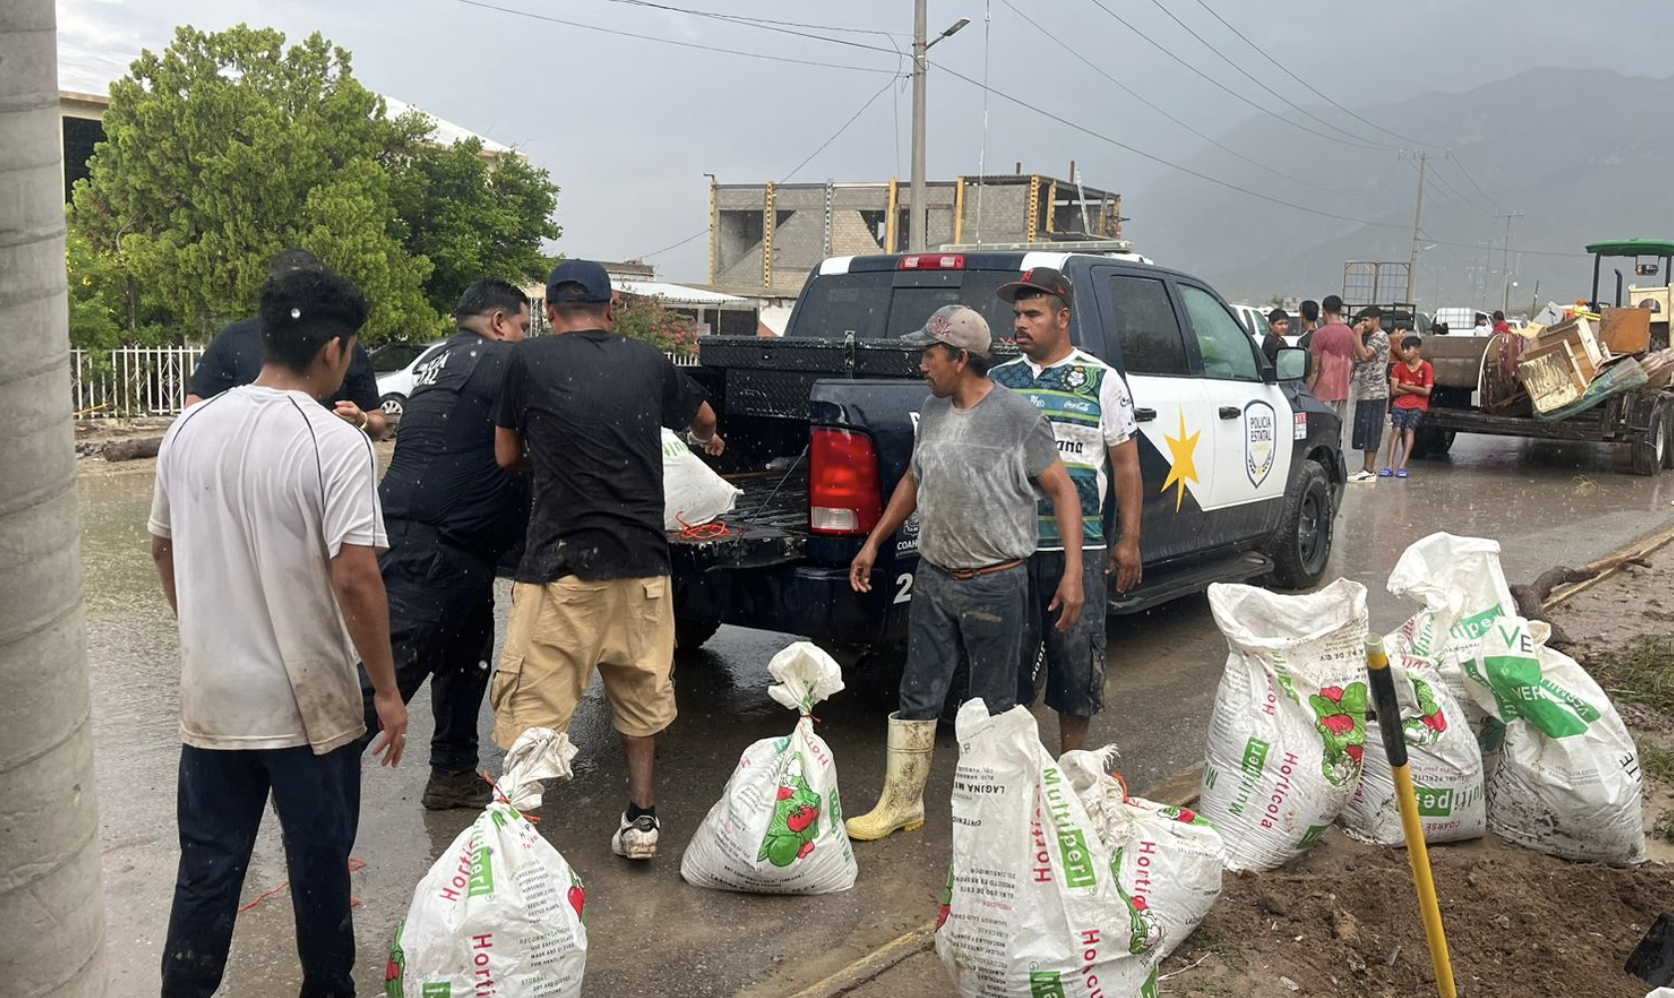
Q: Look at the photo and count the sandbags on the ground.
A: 8